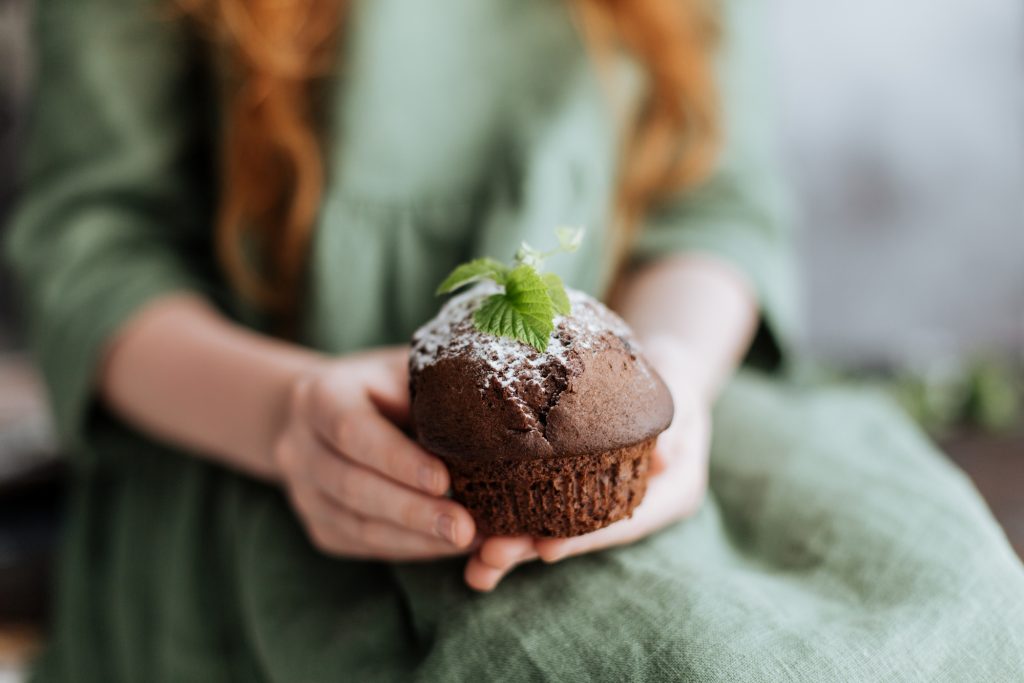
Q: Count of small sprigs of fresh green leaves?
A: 1